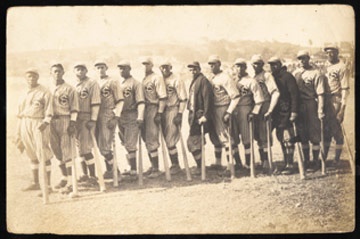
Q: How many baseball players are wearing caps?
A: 14